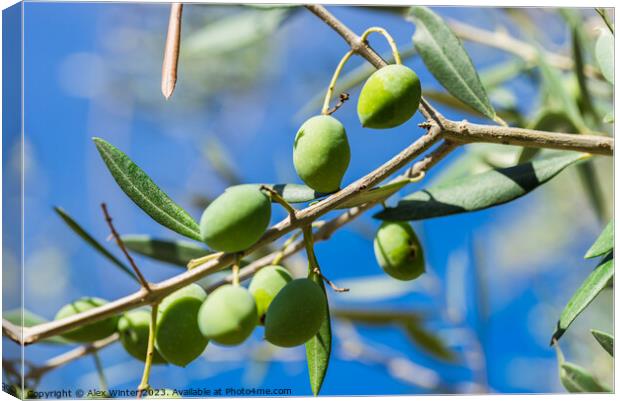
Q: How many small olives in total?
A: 10